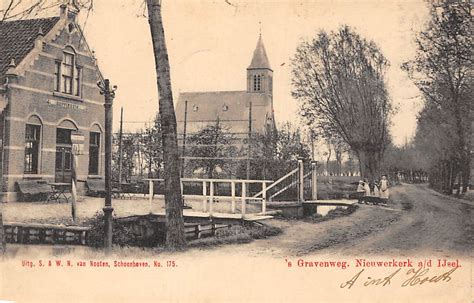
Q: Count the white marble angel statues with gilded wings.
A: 0